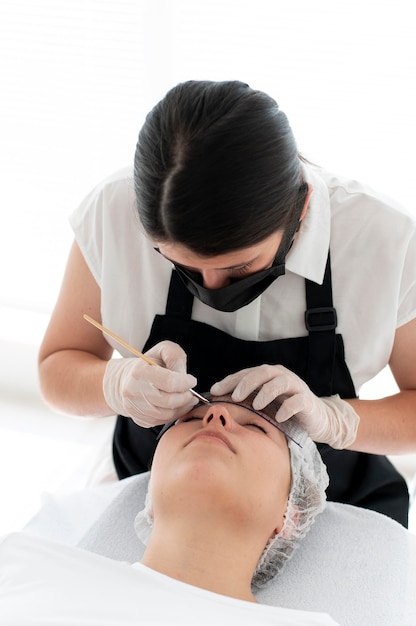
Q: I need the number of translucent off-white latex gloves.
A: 2